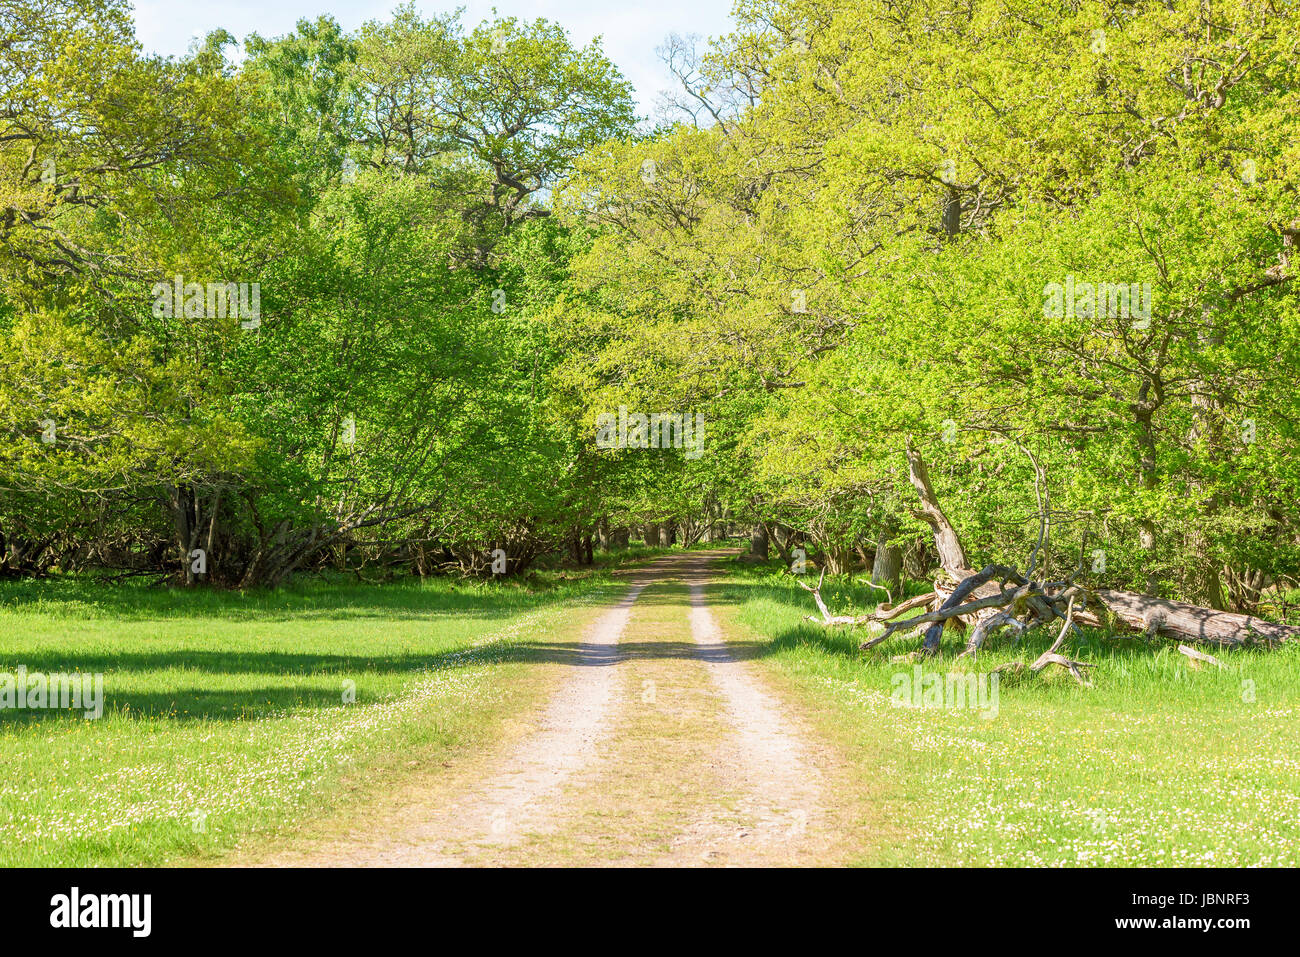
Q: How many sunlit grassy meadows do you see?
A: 2